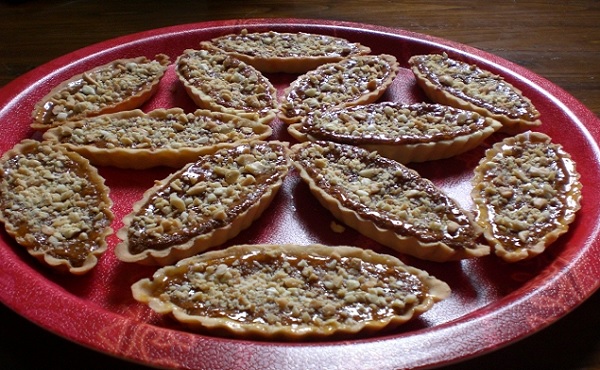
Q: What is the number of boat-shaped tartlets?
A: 12